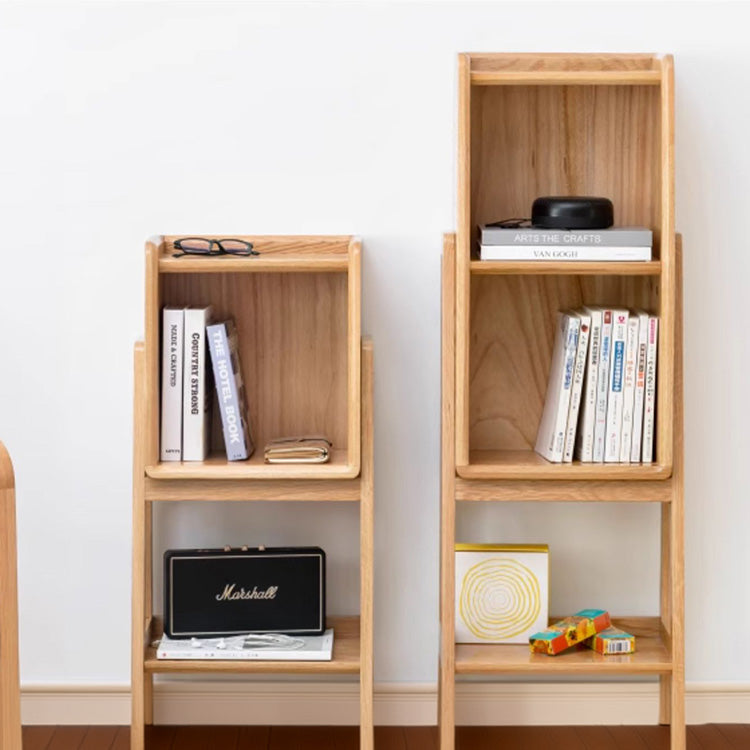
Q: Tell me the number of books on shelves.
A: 14